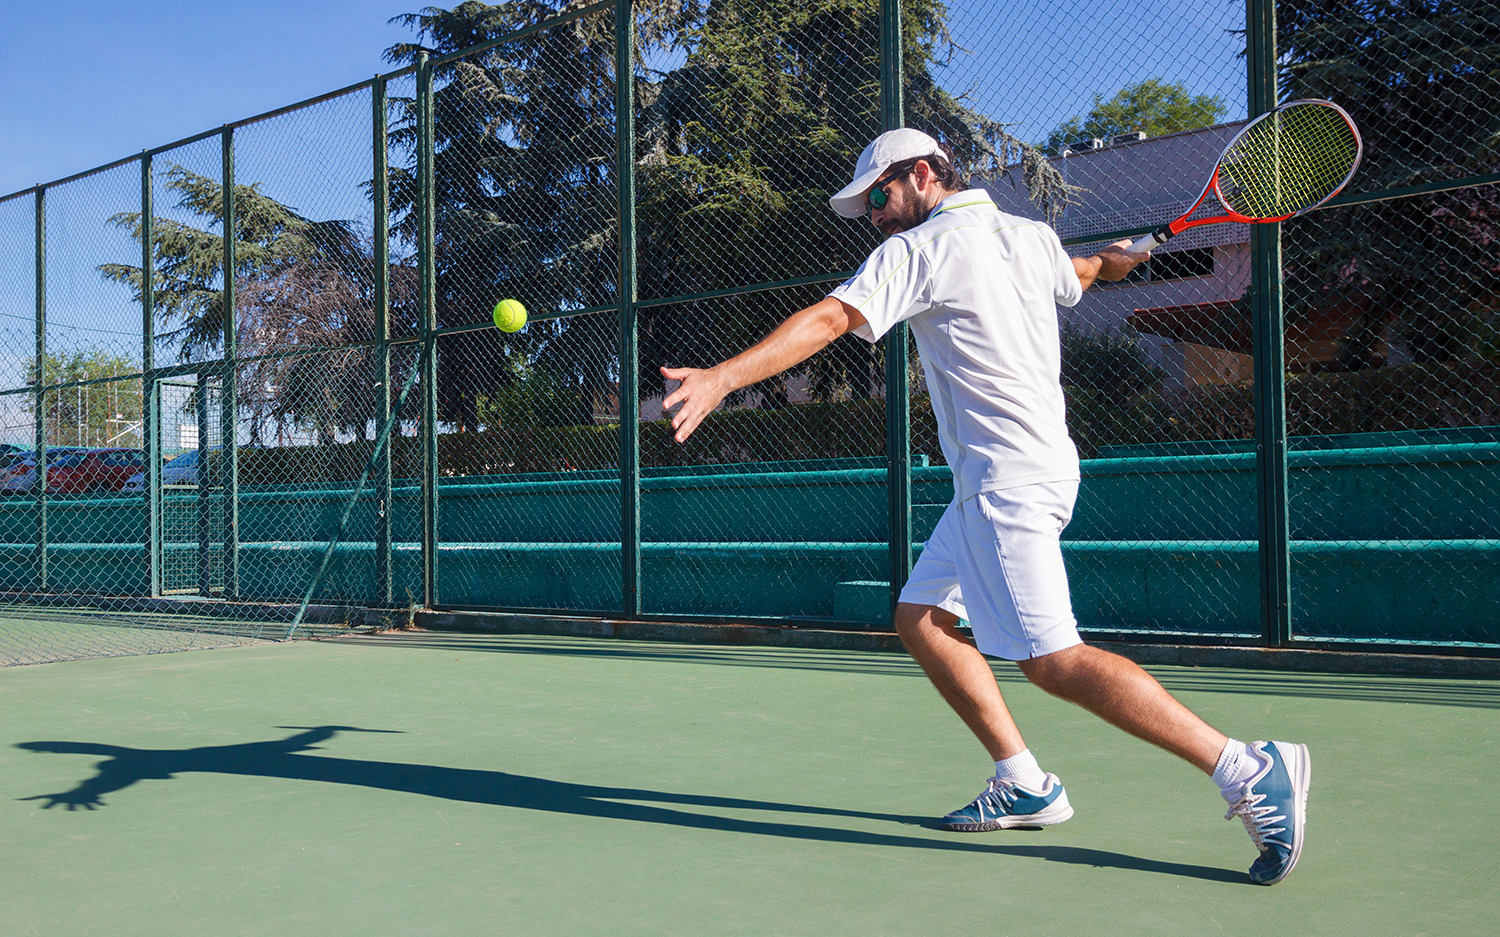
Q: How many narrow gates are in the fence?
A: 1